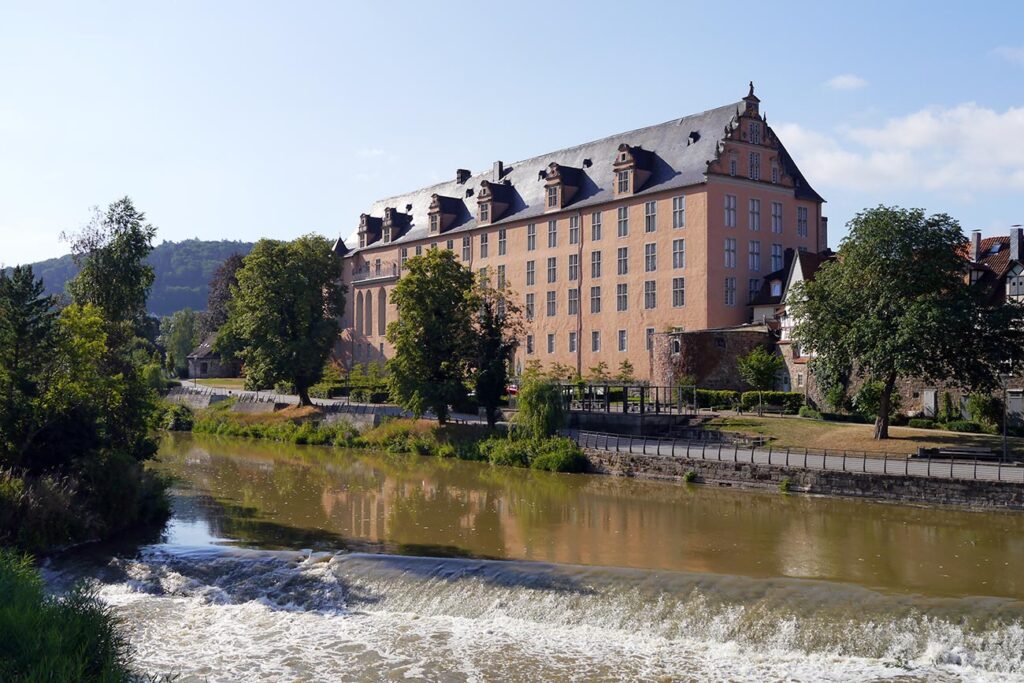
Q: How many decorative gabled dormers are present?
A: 6